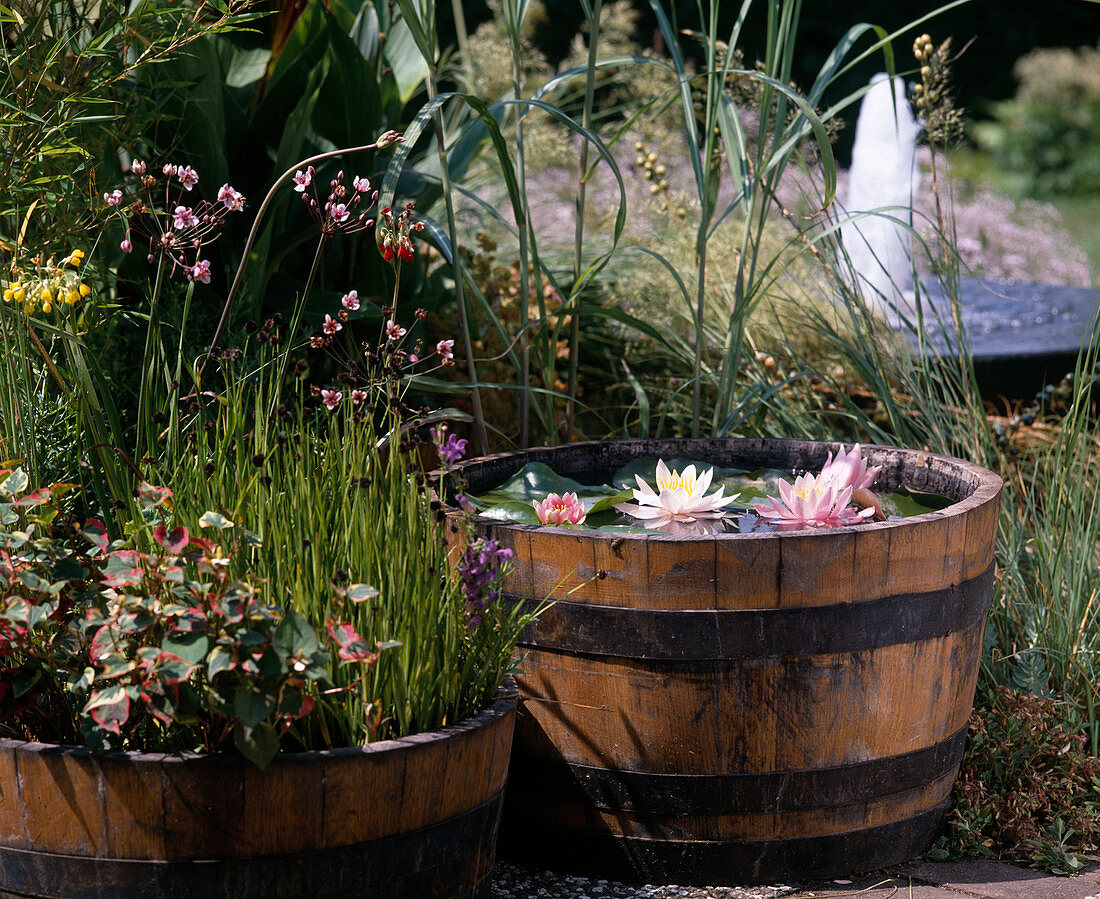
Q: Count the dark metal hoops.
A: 4